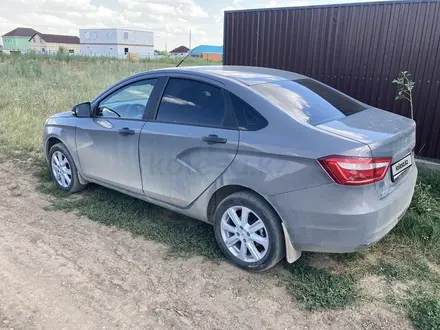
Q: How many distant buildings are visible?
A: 5